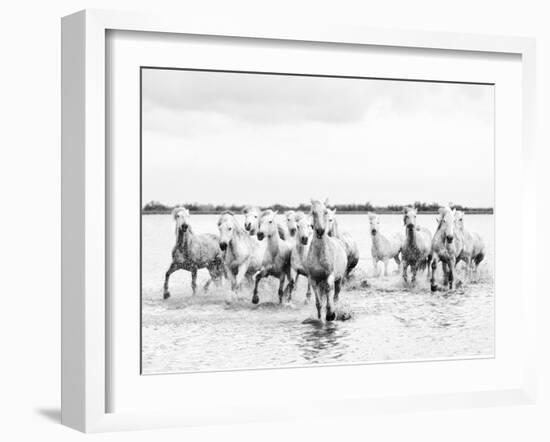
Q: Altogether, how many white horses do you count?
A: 12